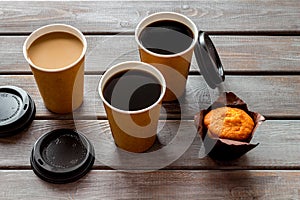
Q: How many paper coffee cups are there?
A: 3